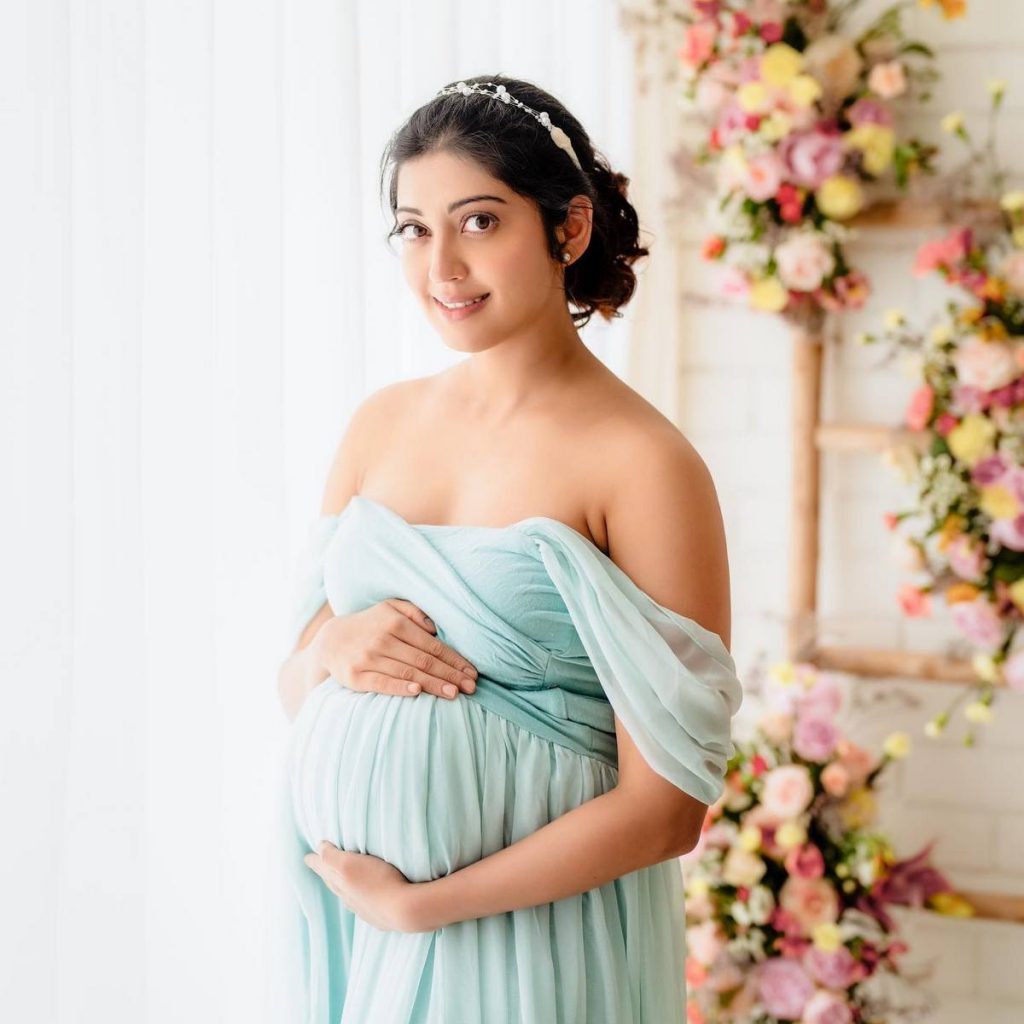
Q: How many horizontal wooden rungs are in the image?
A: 4